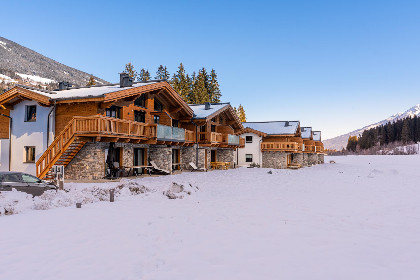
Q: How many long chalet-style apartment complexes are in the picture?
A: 2